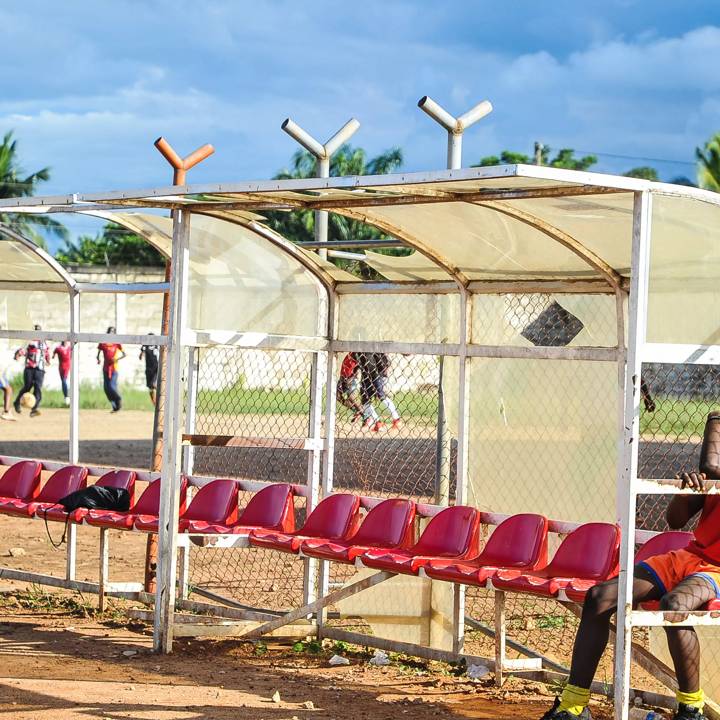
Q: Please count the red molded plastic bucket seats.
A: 12